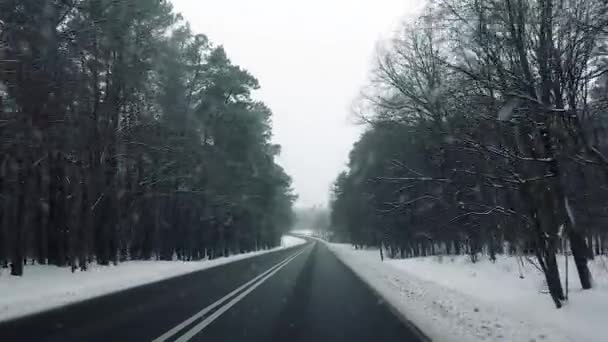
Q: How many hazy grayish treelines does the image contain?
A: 1